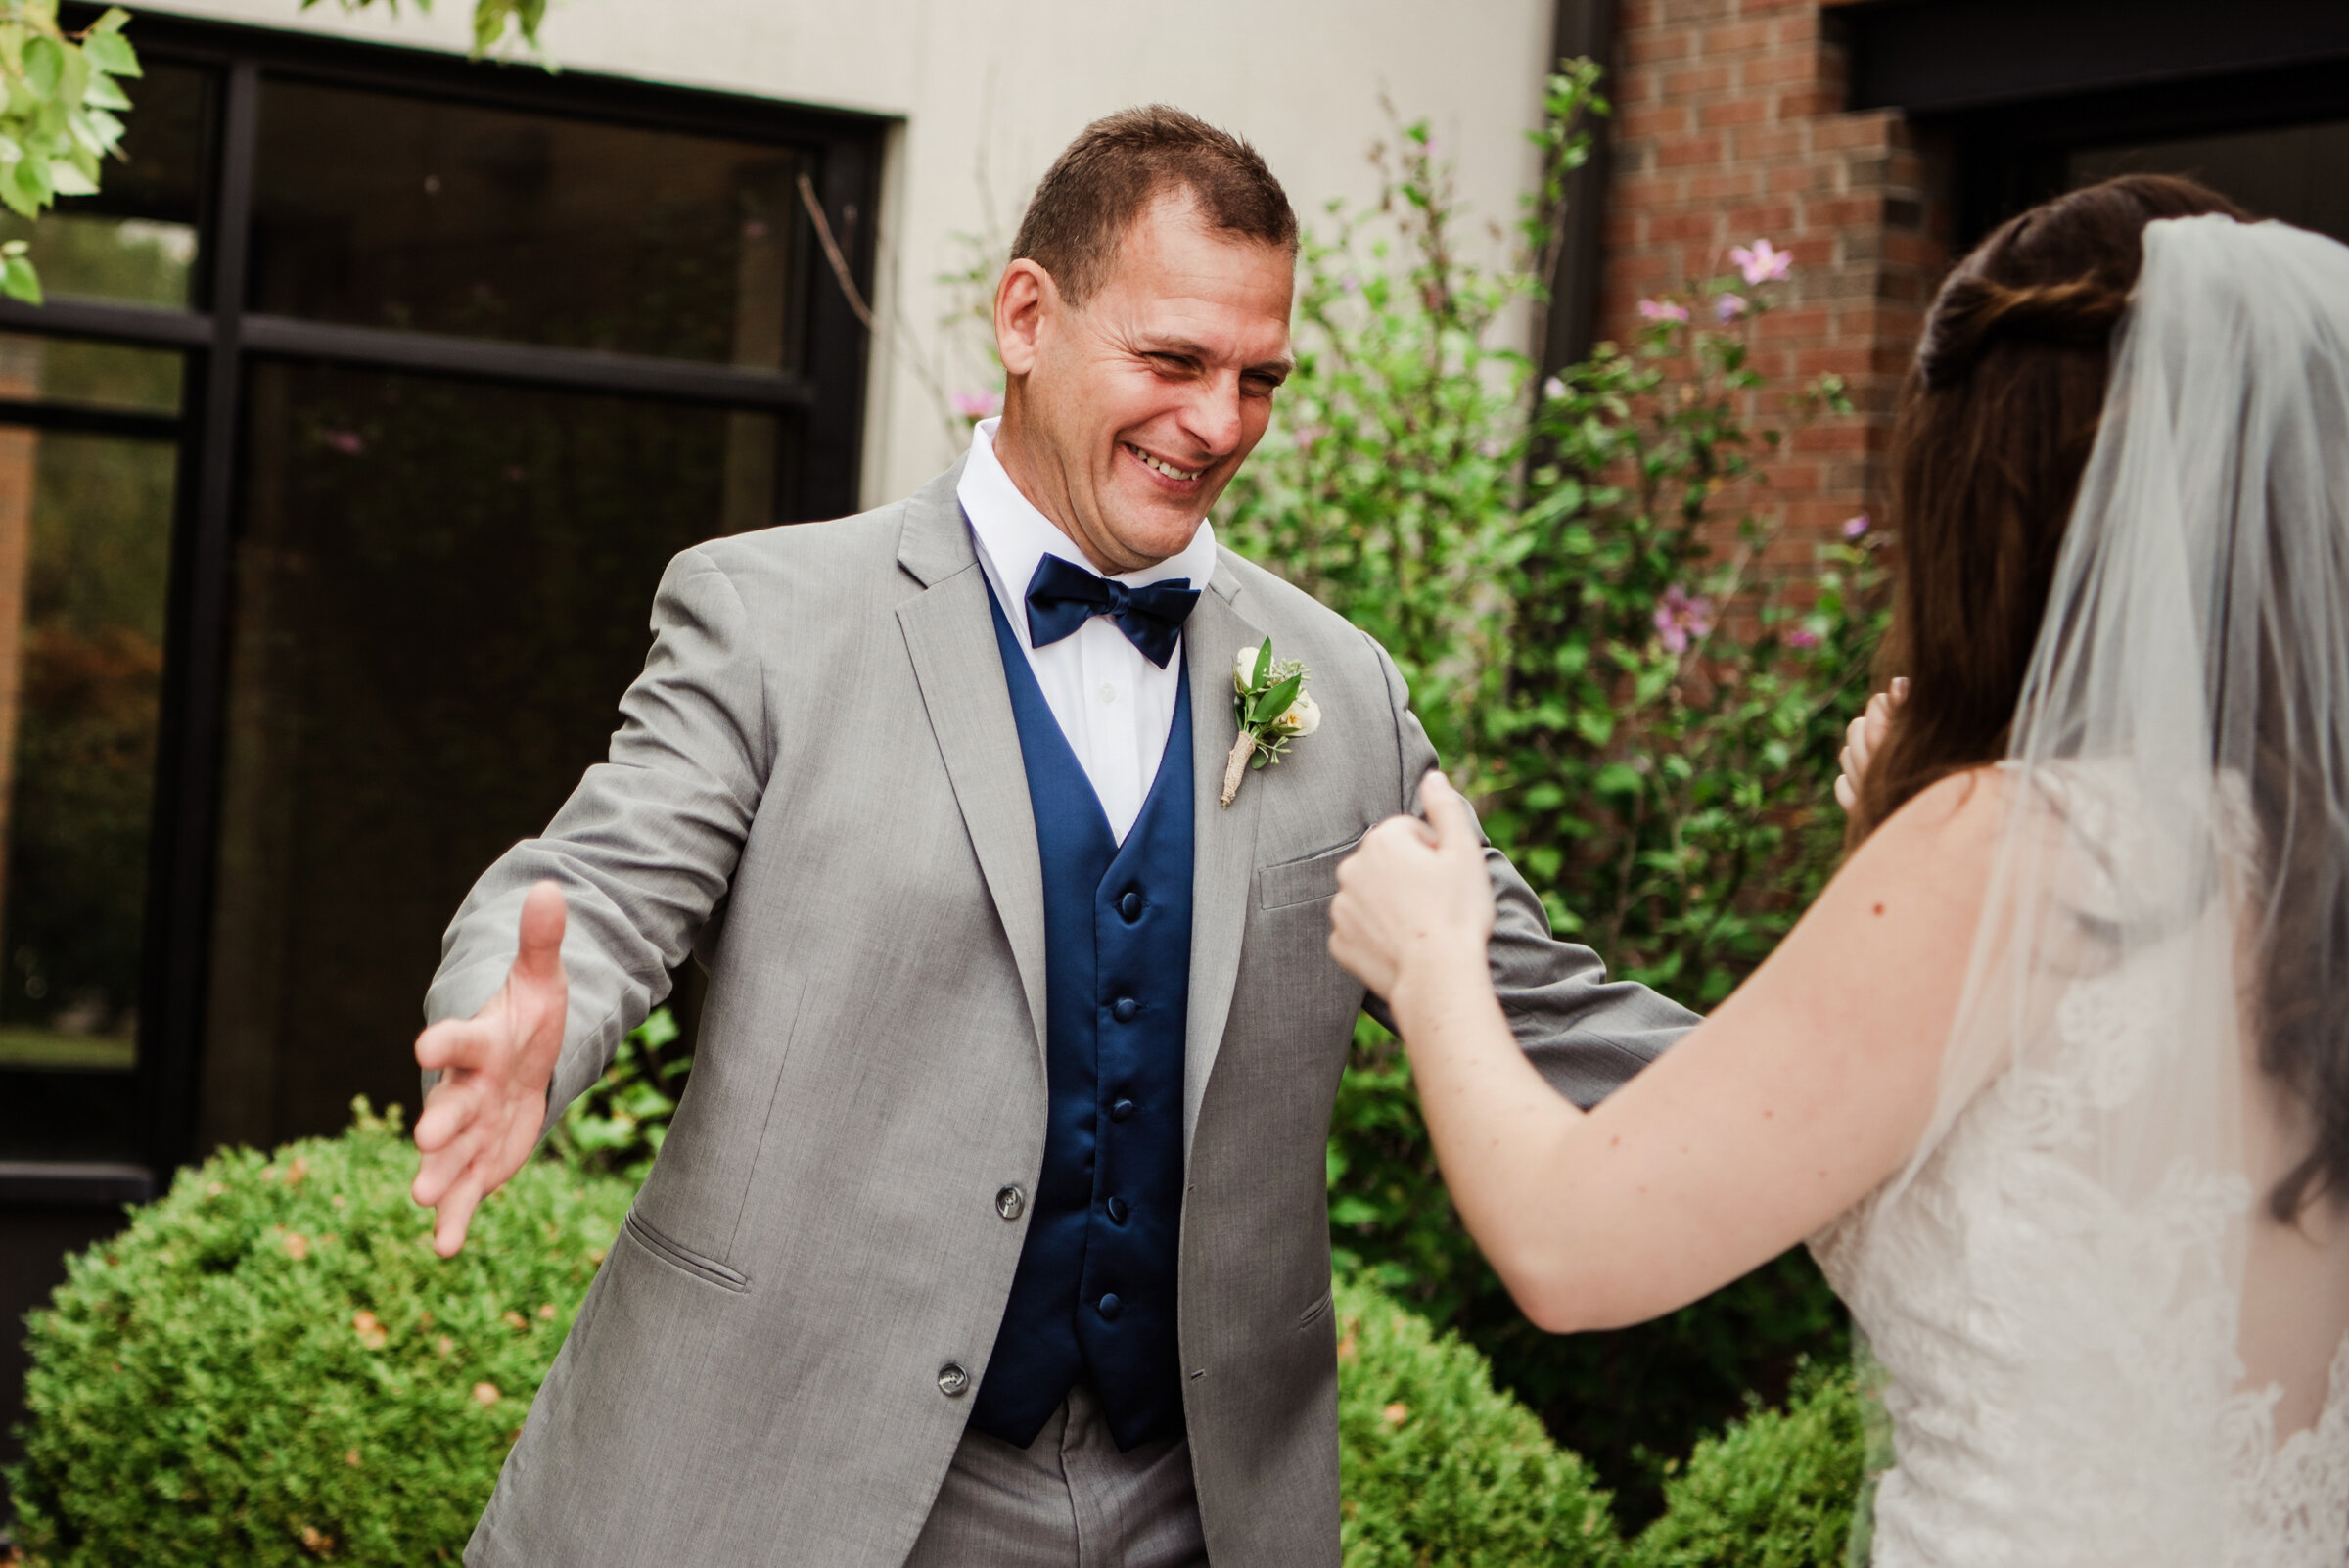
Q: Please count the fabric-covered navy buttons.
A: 5